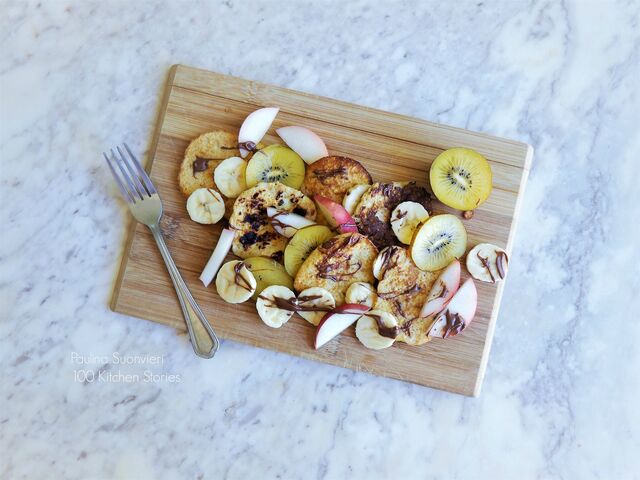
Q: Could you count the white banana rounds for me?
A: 11